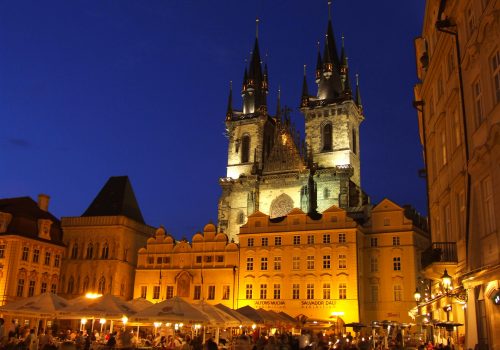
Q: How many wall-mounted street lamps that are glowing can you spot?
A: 2